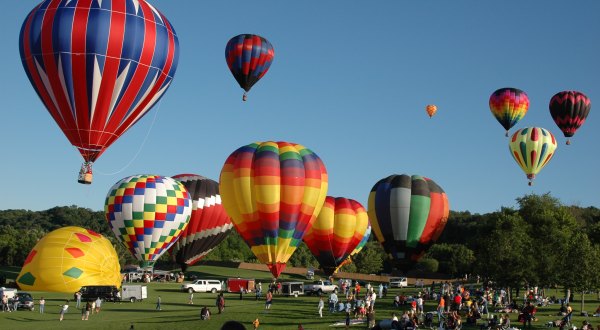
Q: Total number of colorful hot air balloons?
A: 13